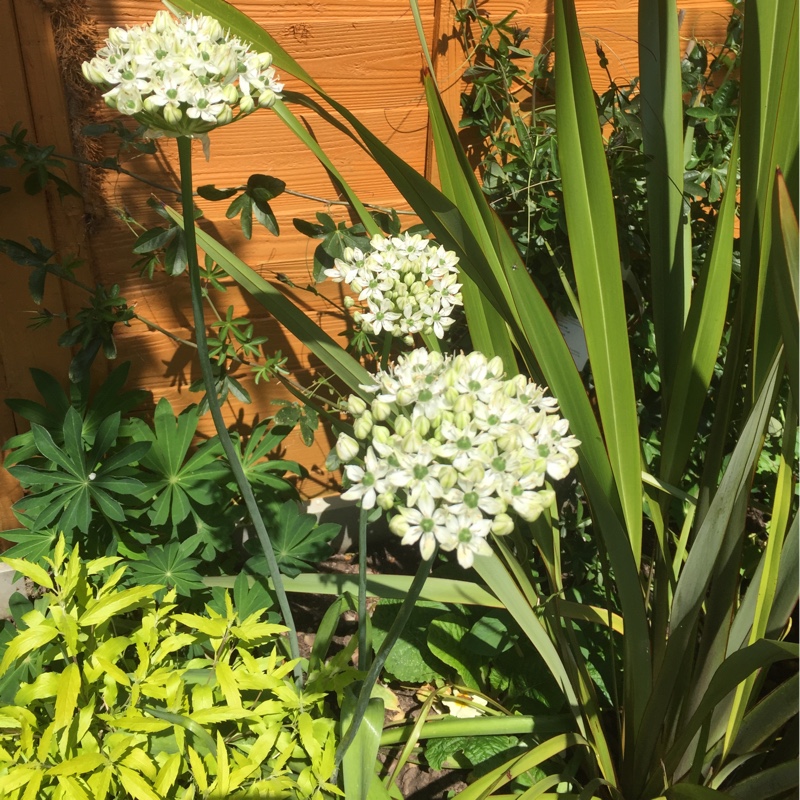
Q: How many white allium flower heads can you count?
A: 3